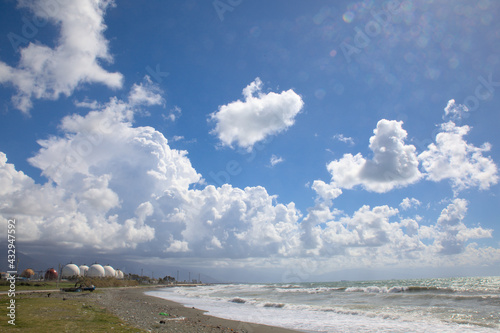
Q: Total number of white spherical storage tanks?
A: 5